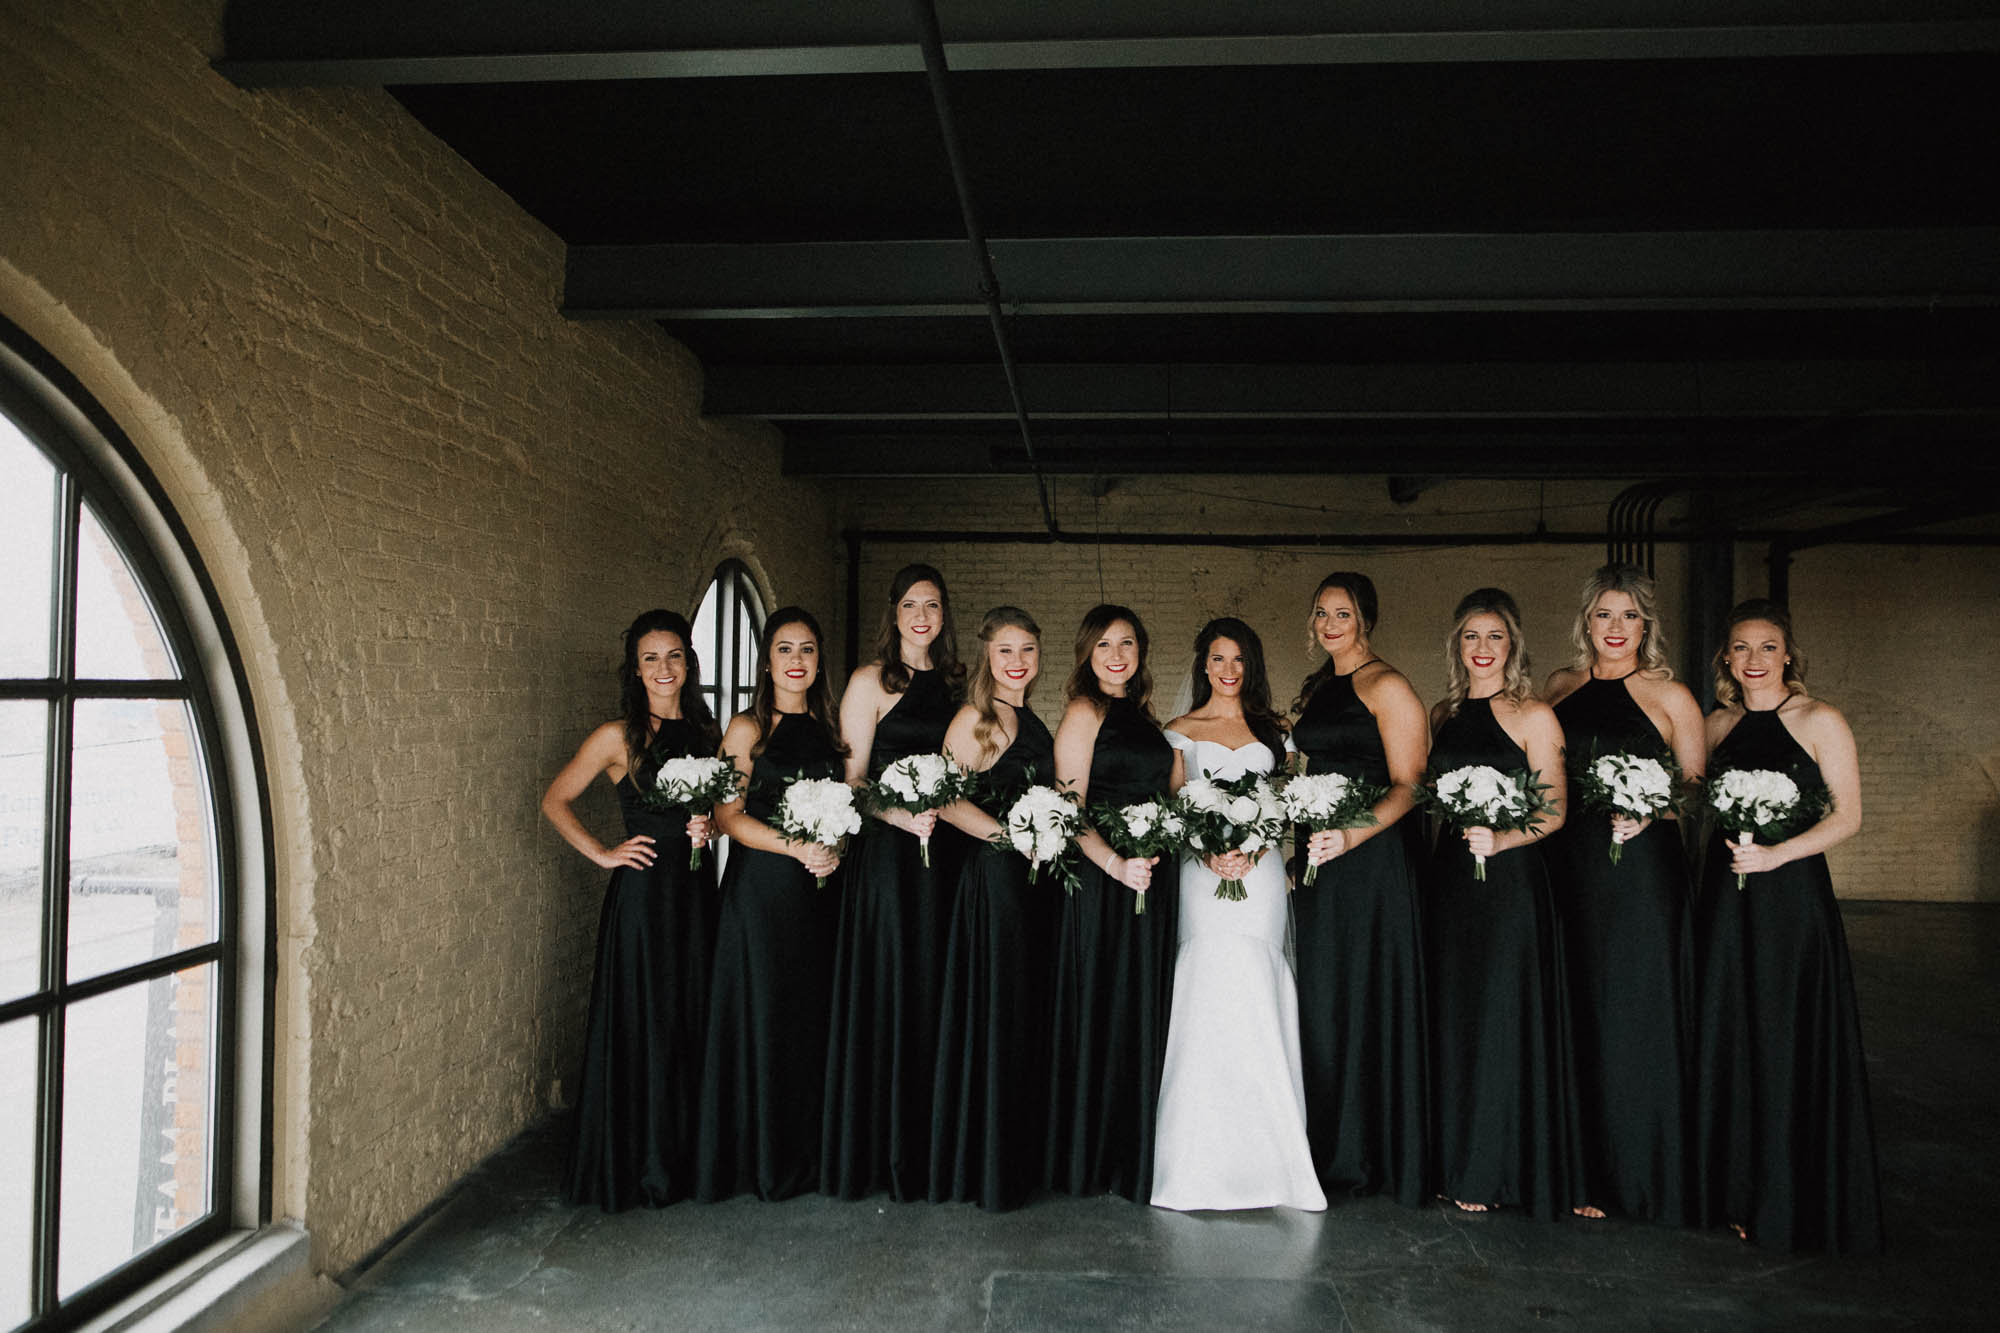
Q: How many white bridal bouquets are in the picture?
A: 10